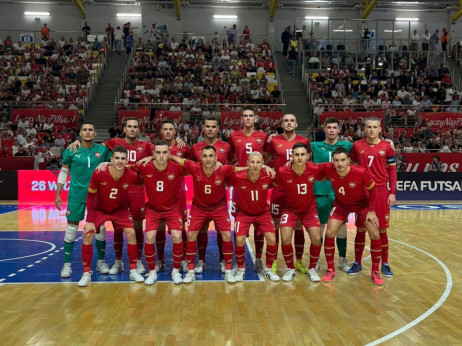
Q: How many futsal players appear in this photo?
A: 14